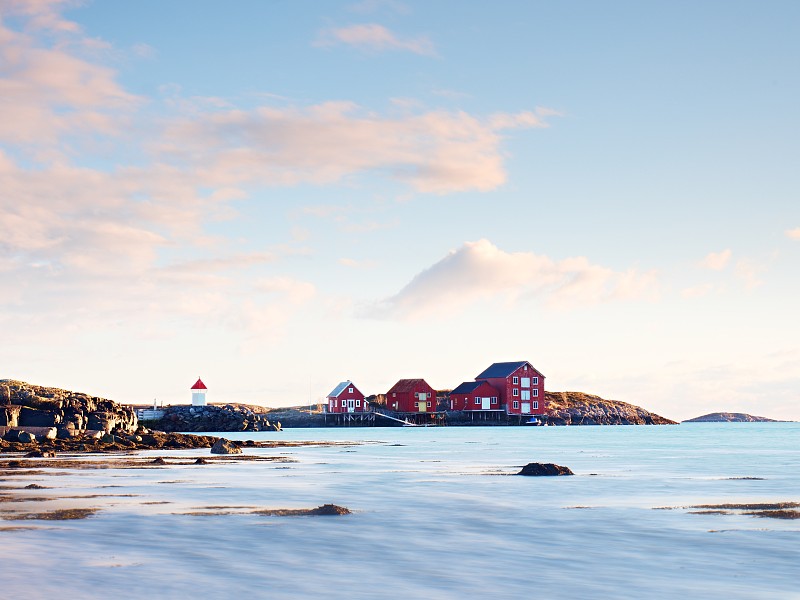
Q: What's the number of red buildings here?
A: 4